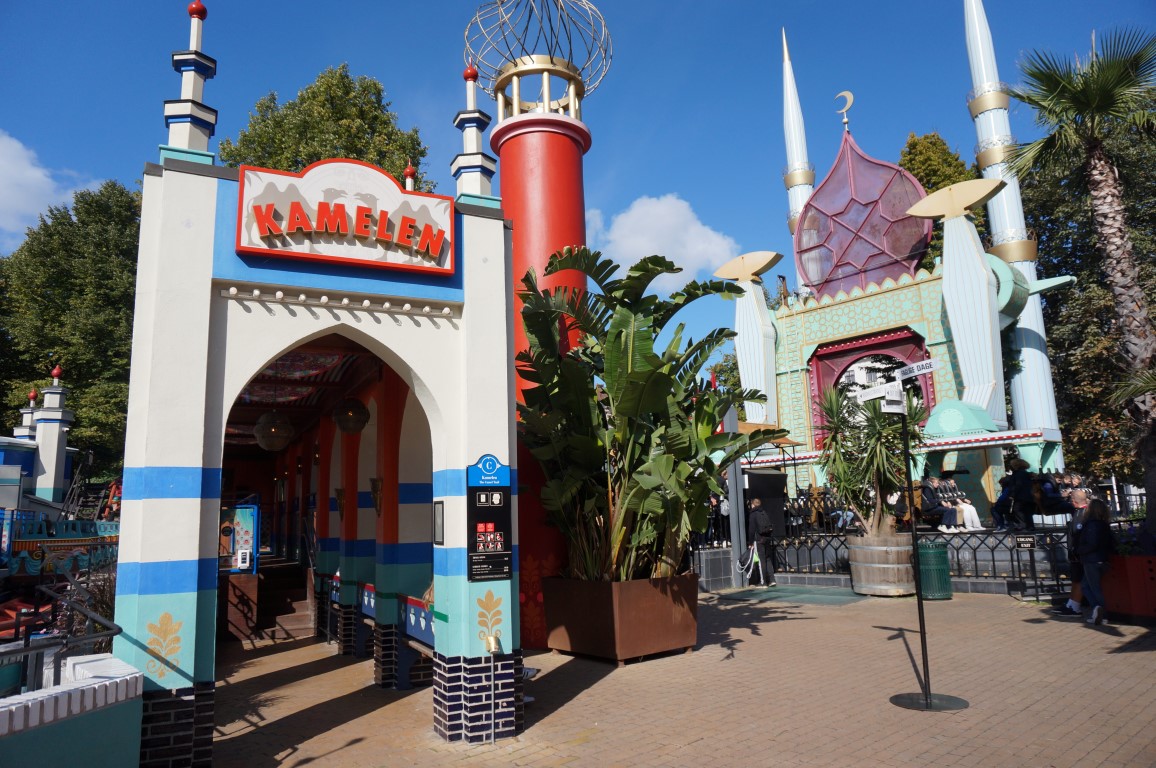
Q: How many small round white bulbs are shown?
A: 11